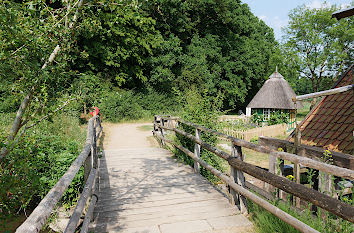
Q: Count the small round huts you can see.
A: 1